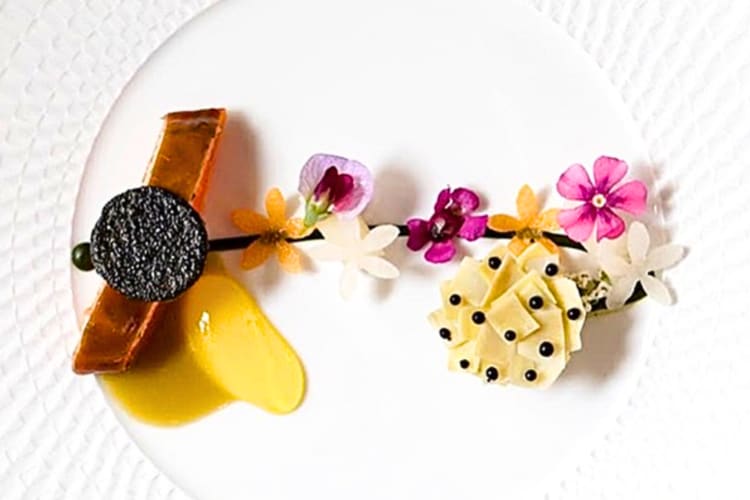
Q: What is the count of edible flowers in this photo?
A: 7